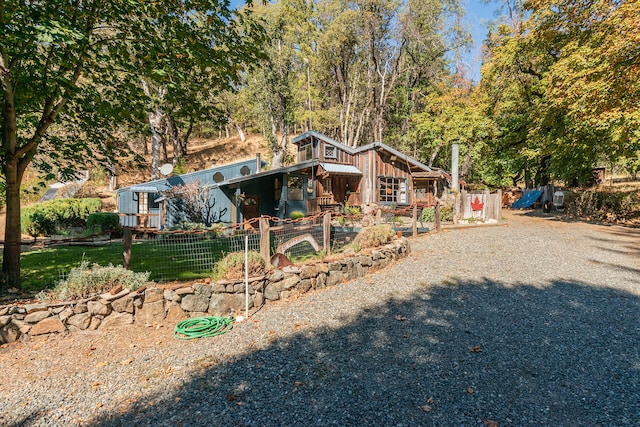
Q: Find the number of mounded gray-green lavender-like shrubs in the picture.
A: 3